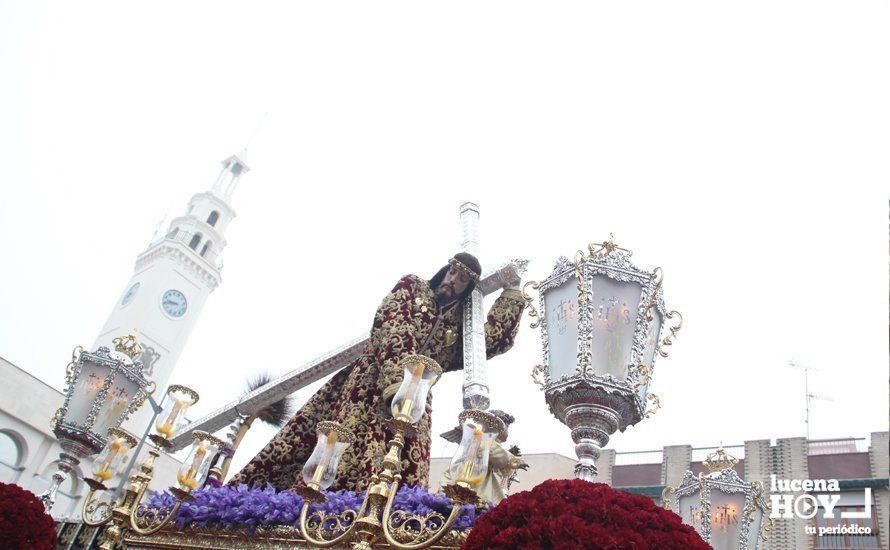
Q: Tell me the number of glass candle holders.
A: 6